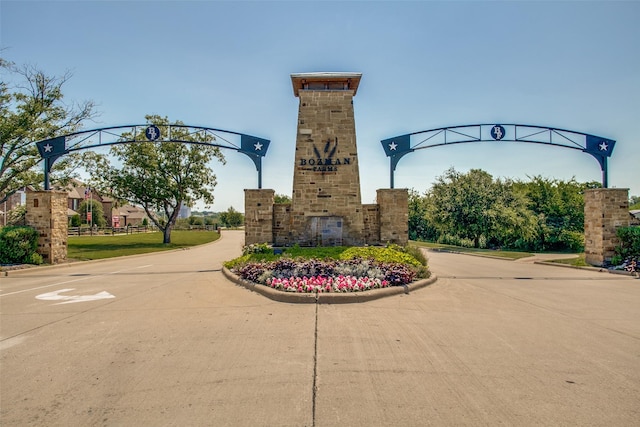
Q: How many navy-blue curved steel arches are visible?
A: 2